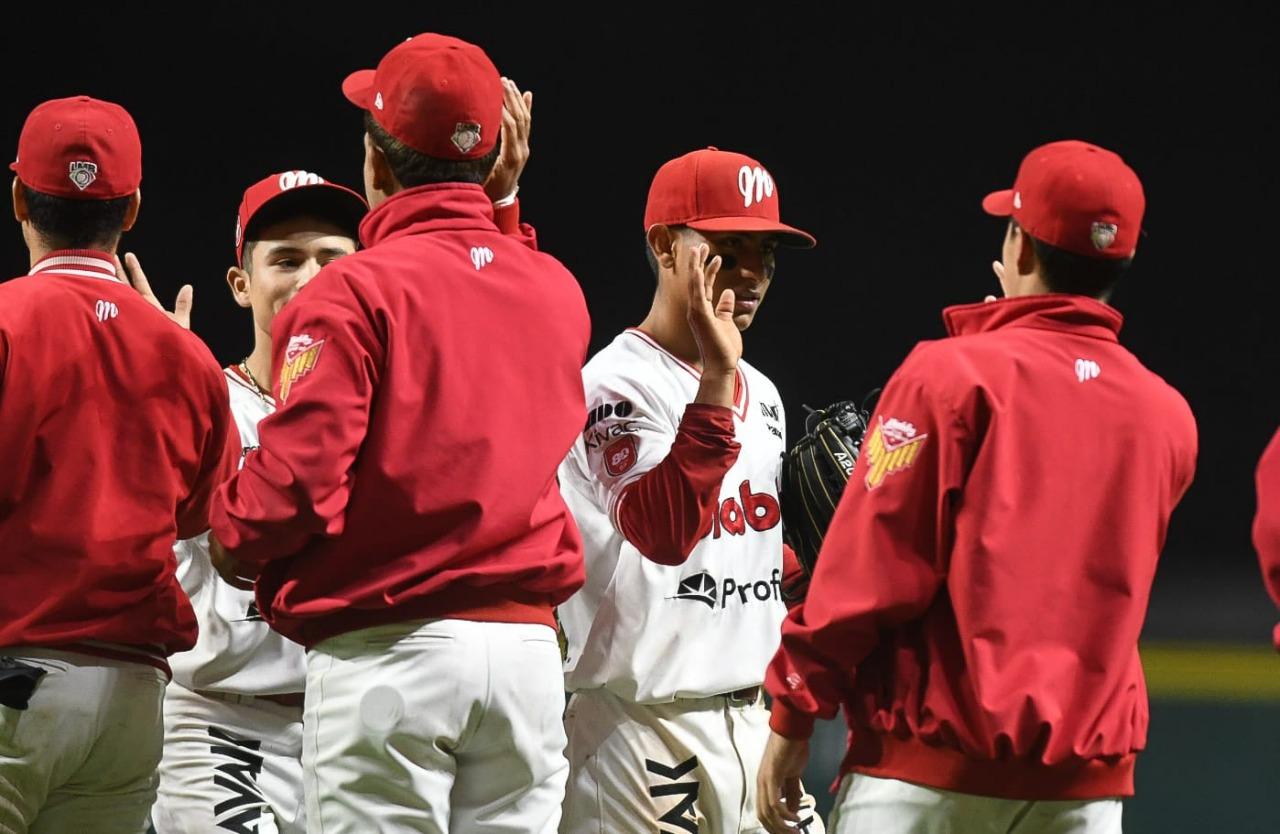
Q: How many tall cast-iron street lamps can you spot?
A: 0